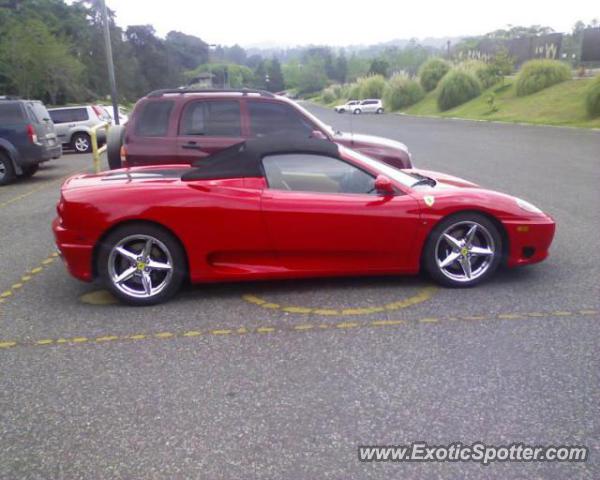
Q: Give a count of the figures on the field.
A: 0